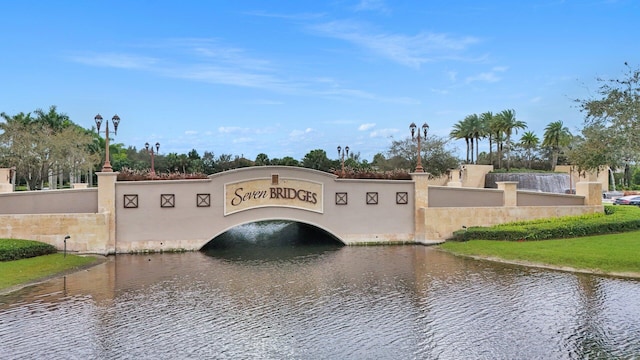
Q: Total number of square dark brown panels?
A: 6